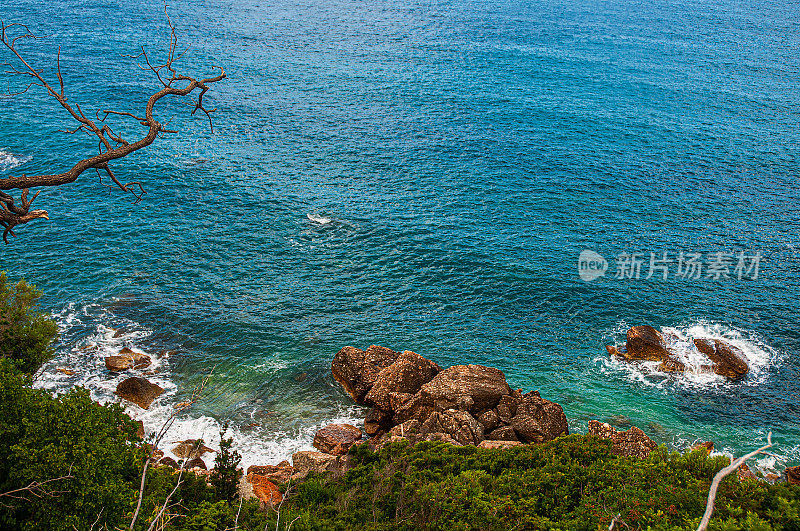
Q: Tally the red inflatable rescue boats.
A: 0